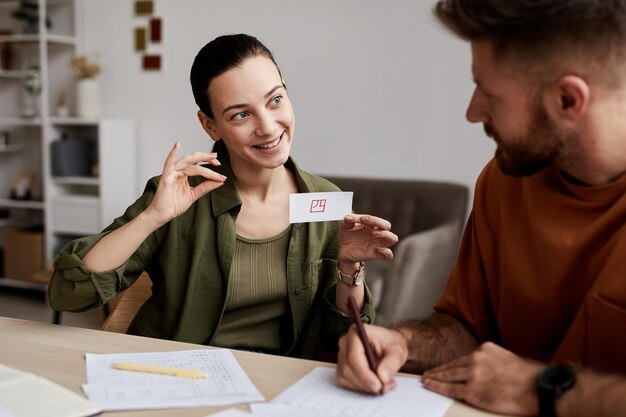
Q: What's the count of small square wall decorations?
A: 4